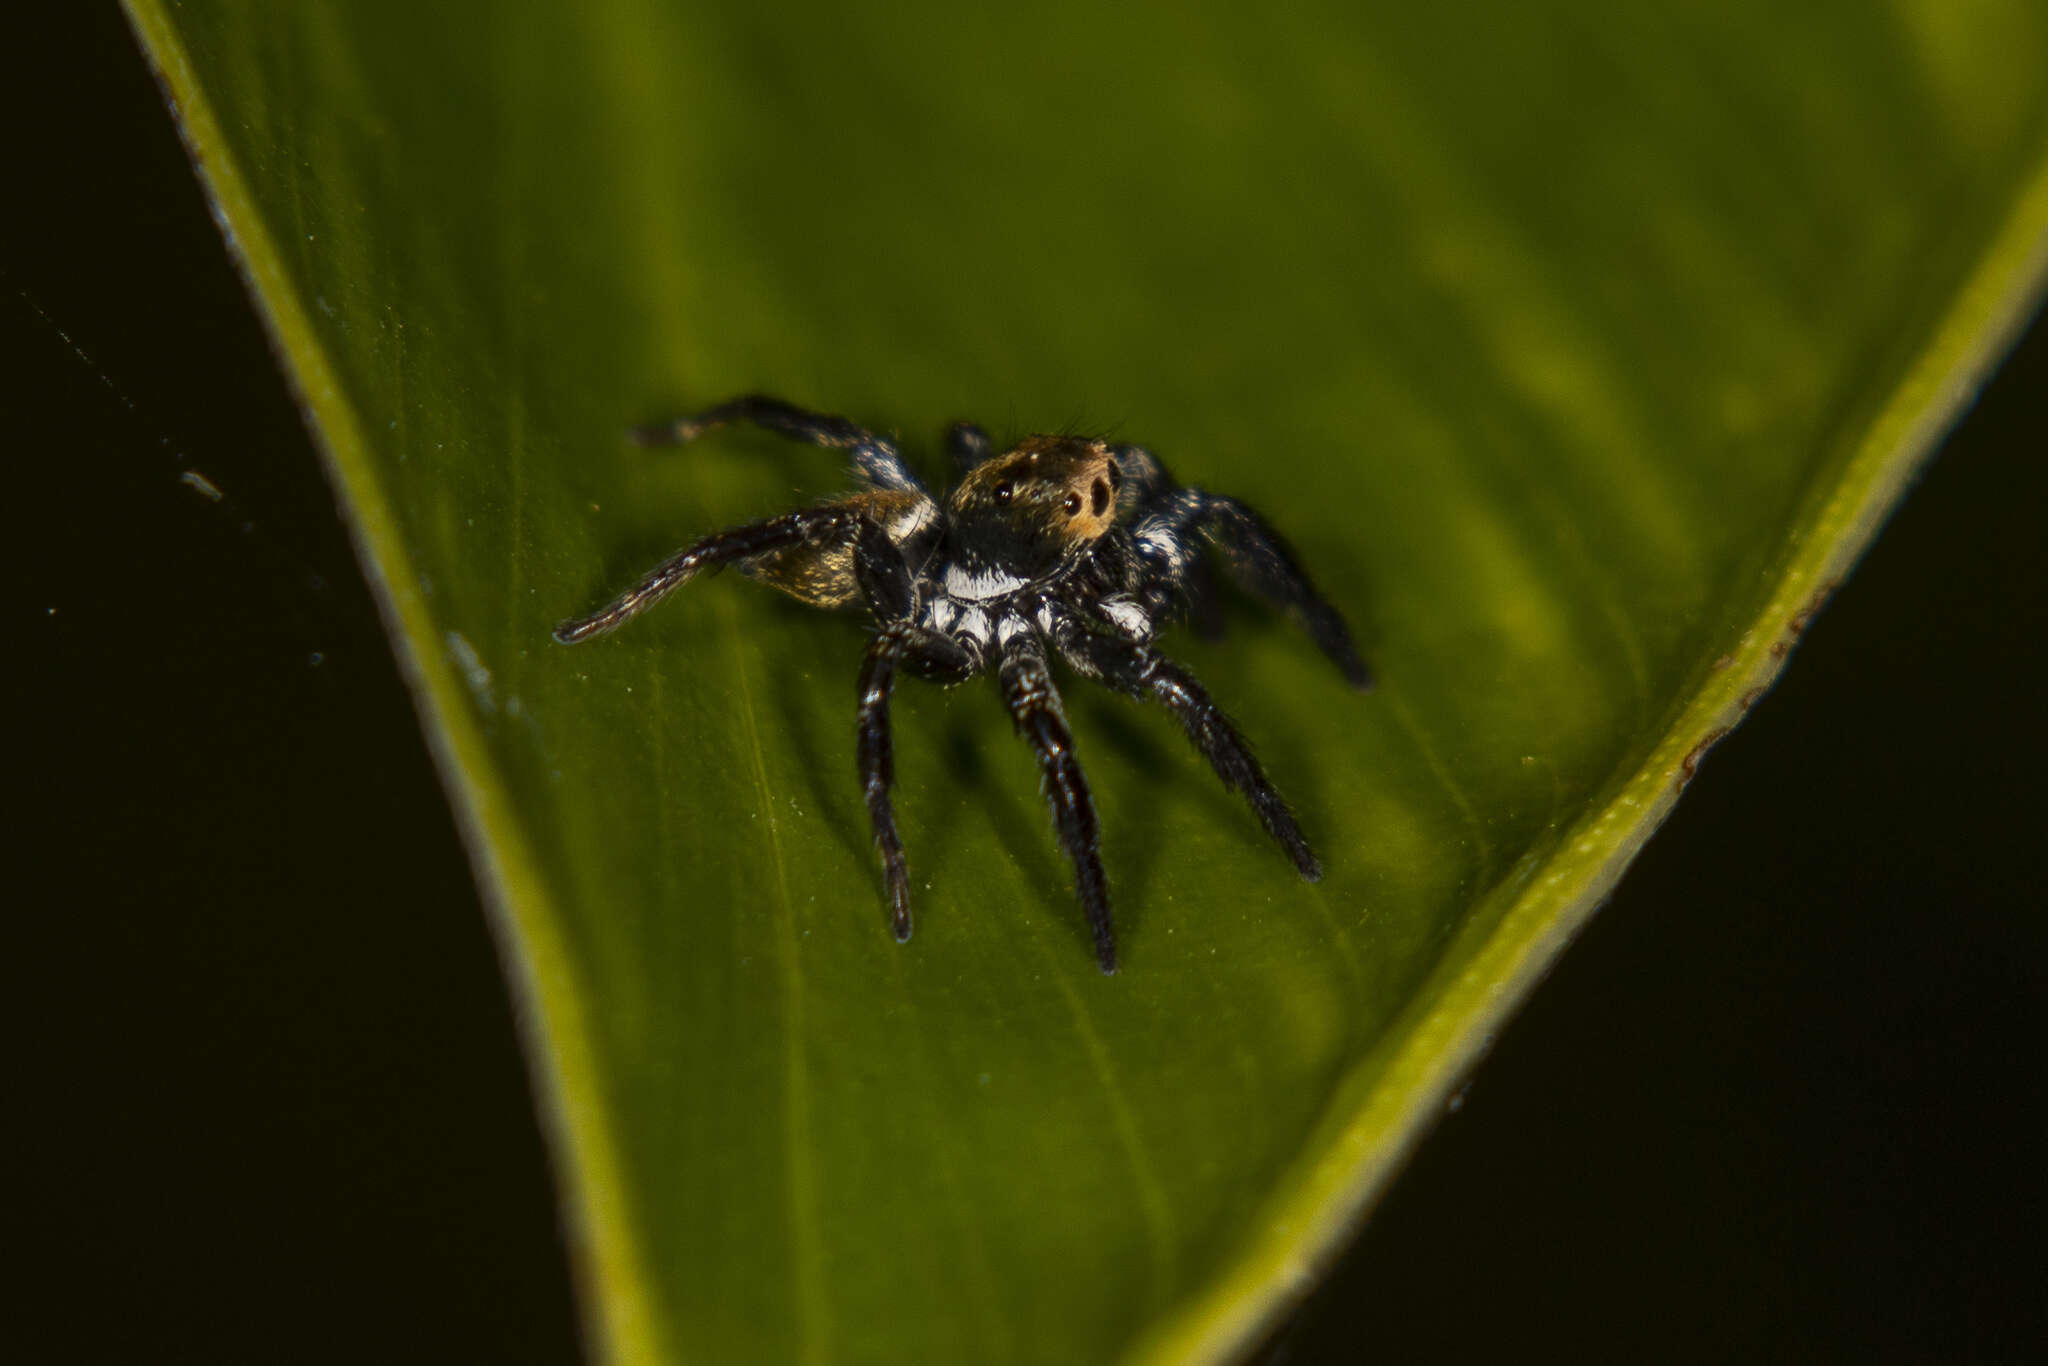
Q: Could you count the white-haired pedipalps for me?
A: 2